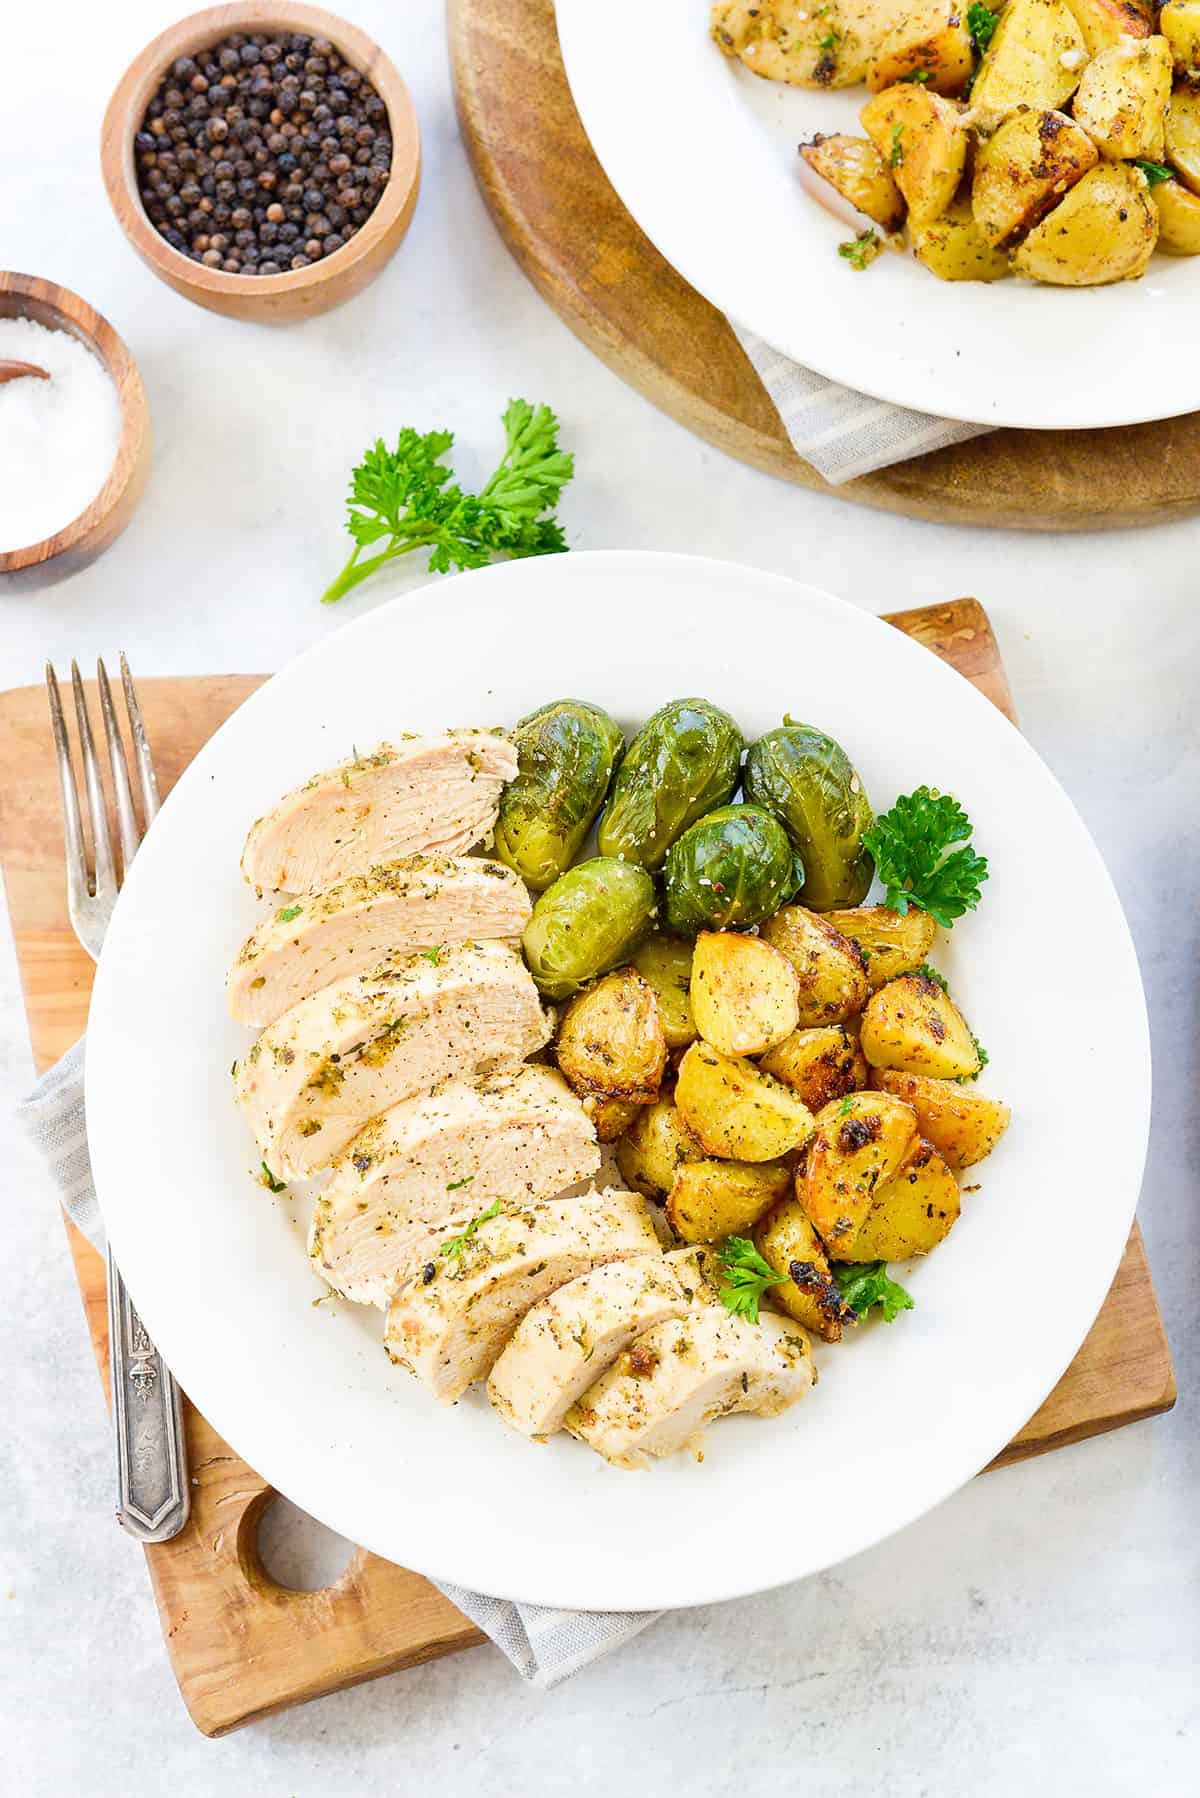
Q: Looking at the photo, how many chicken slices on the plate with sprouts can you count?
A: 7